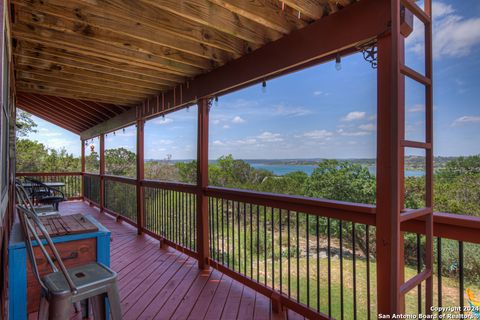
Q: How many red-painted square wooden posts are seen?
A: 5